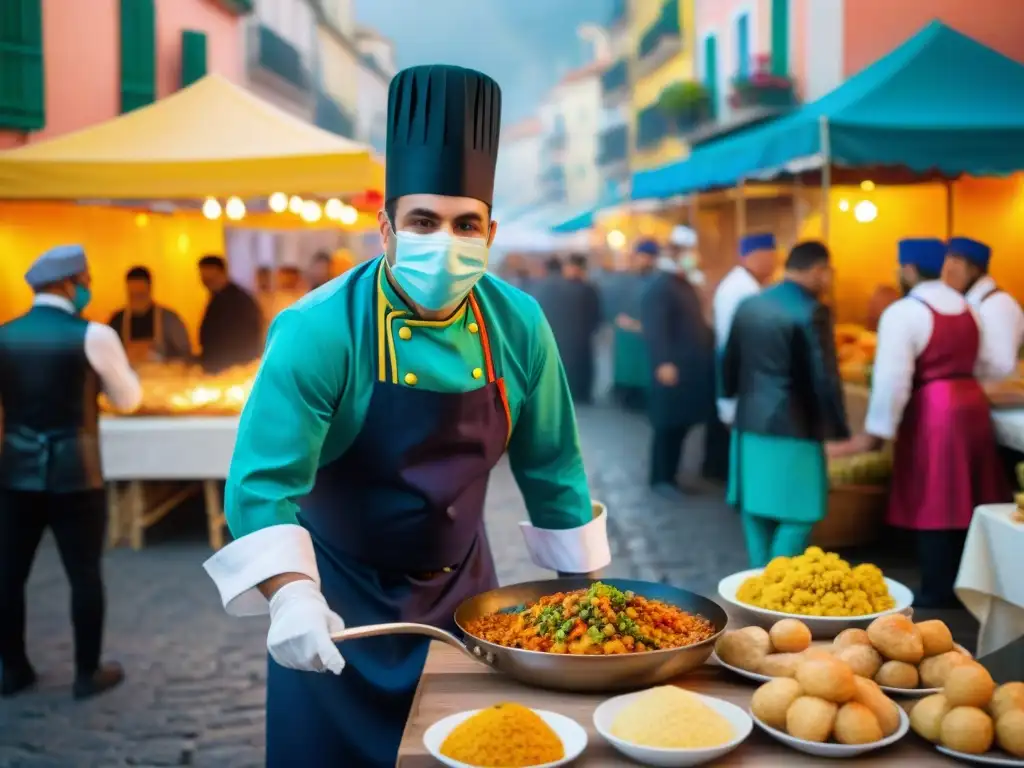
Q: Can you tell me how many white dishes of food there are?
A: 6